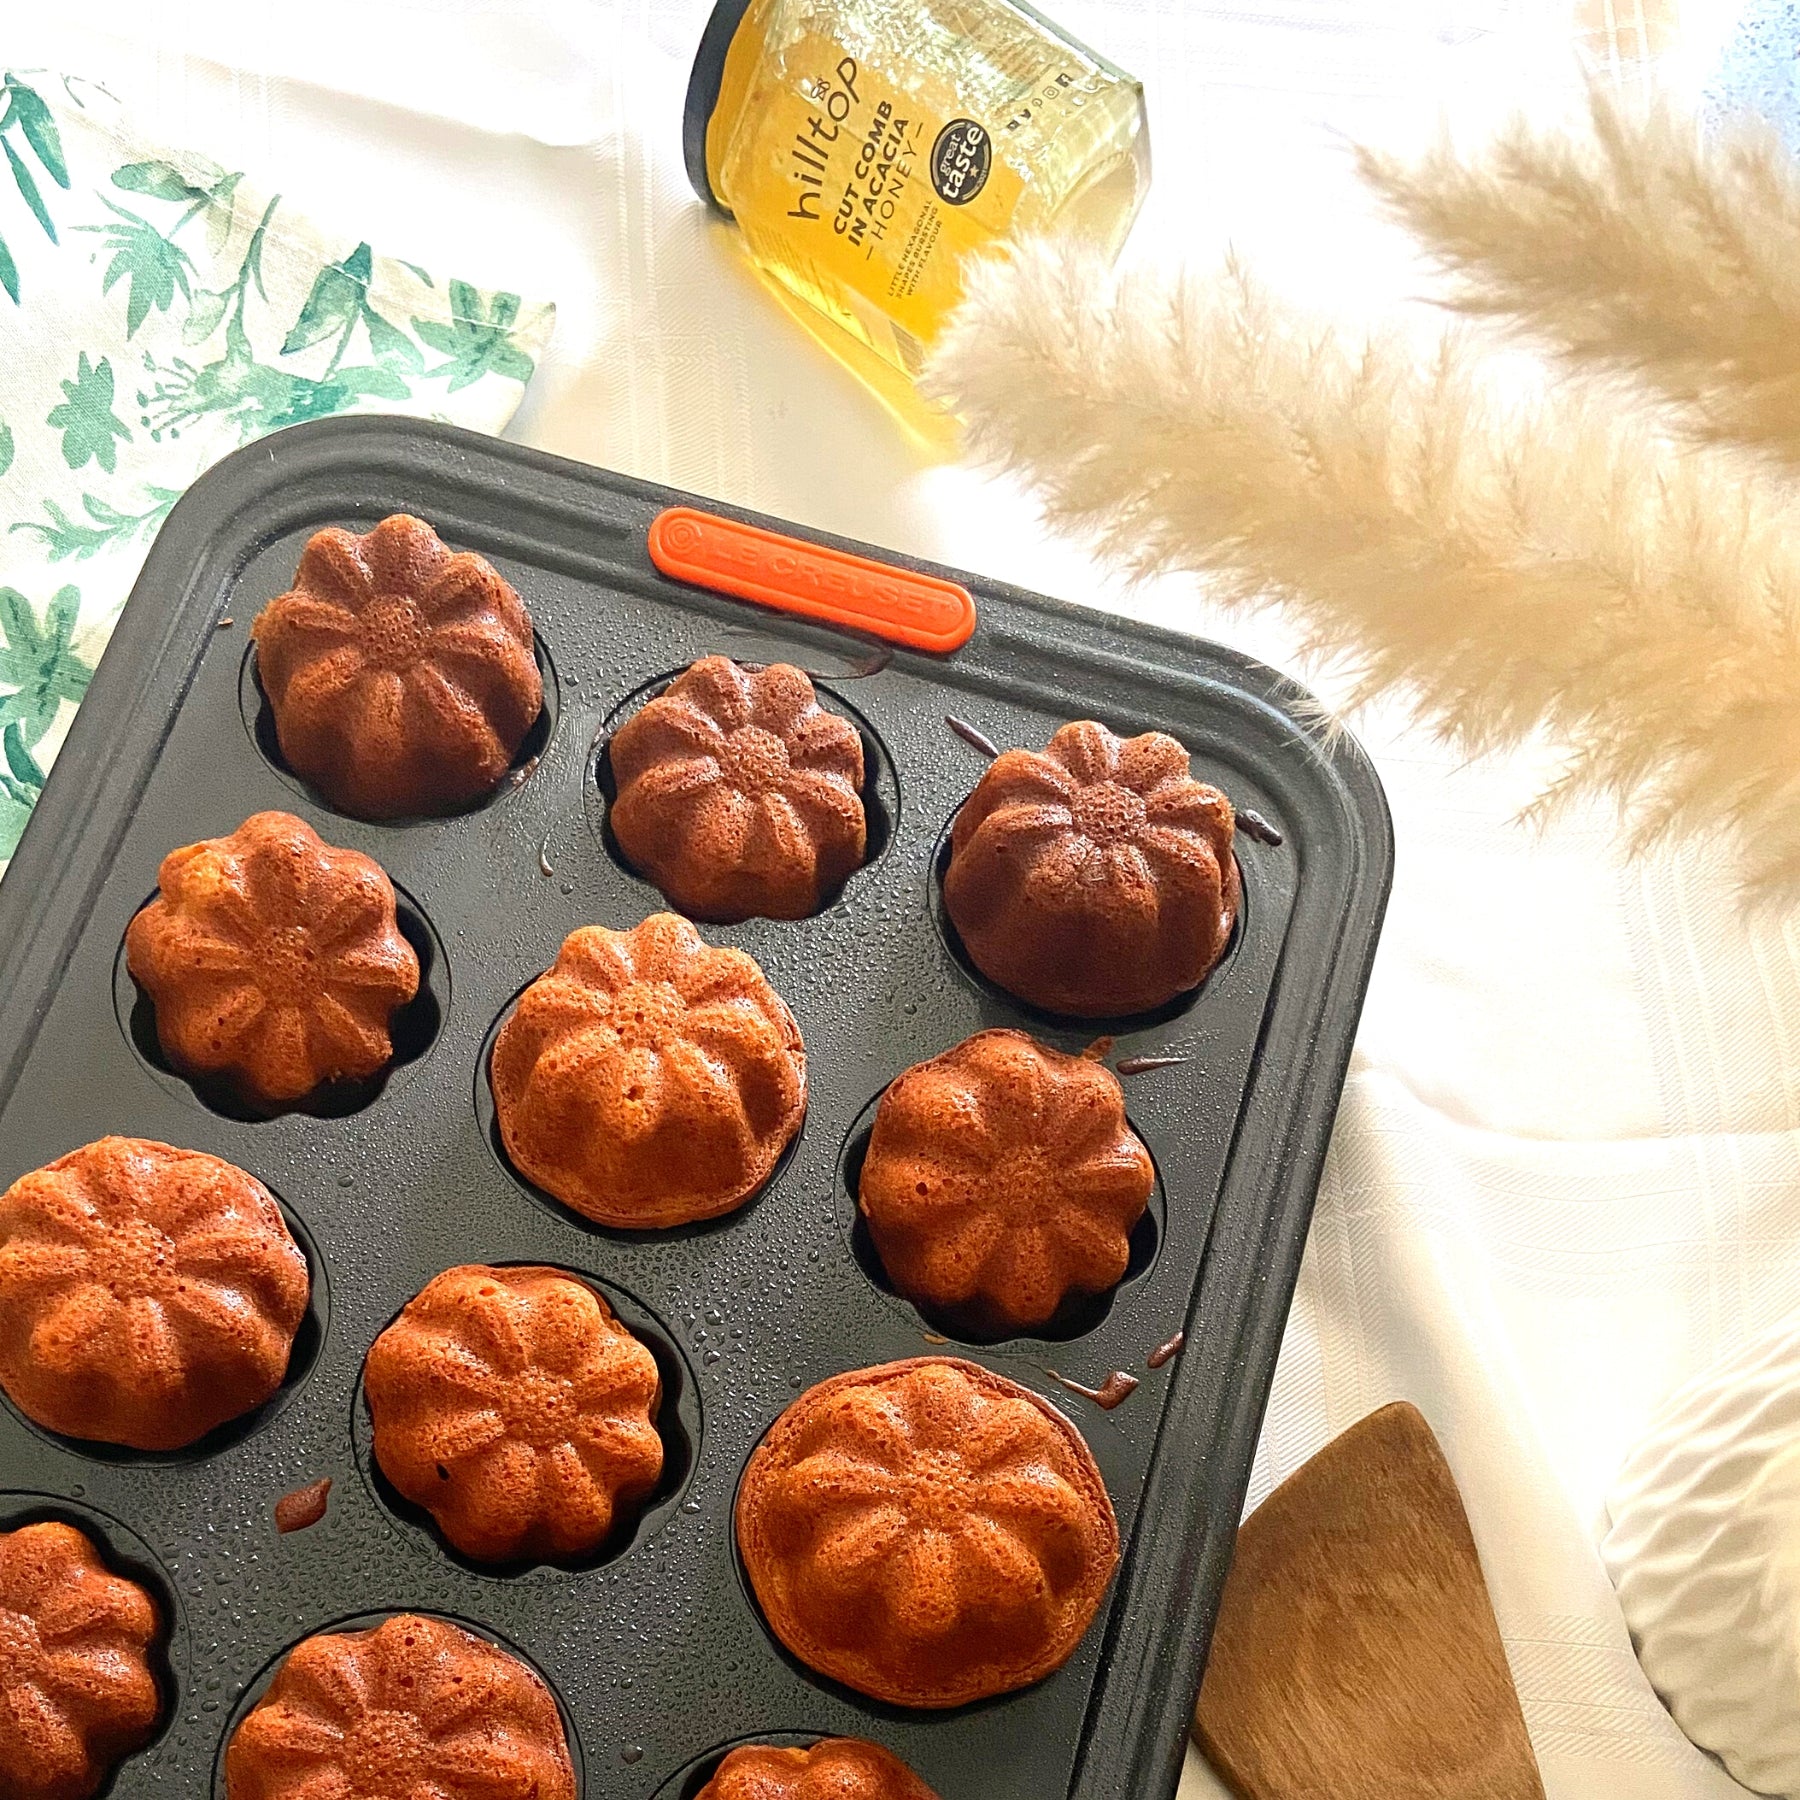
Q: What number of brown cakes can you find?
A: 12